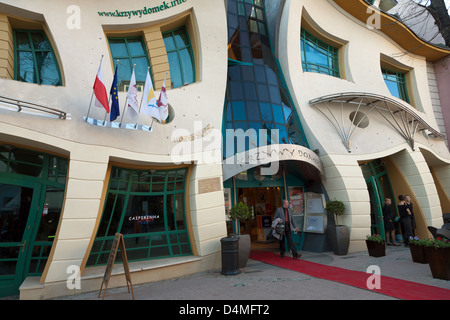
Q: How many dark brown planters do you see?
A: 3